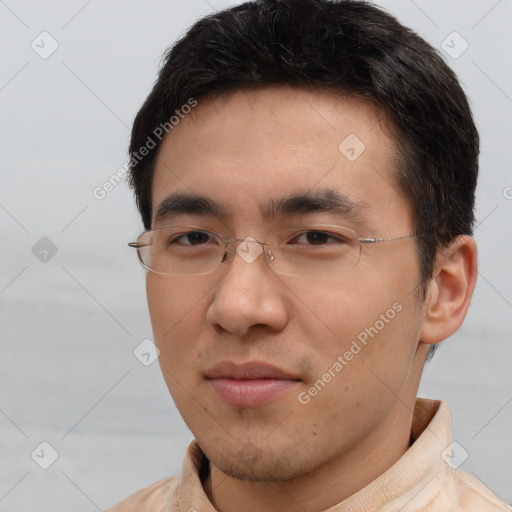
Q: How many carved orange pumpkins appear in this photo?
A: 0